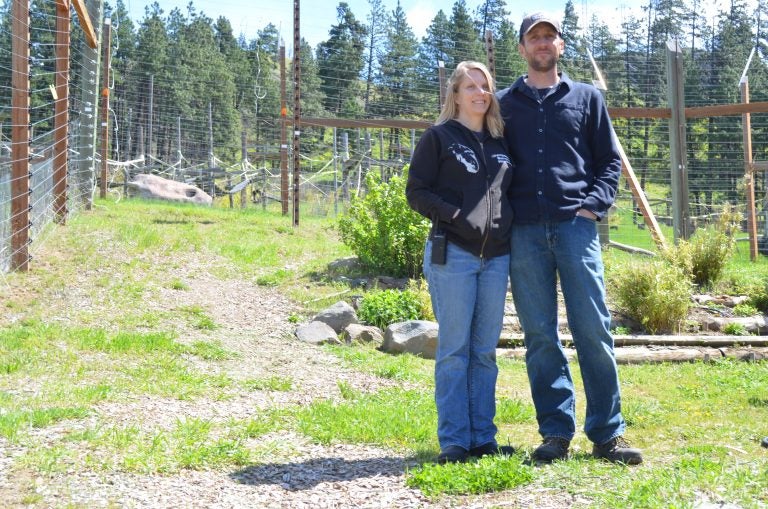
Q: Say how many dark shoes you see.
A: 4